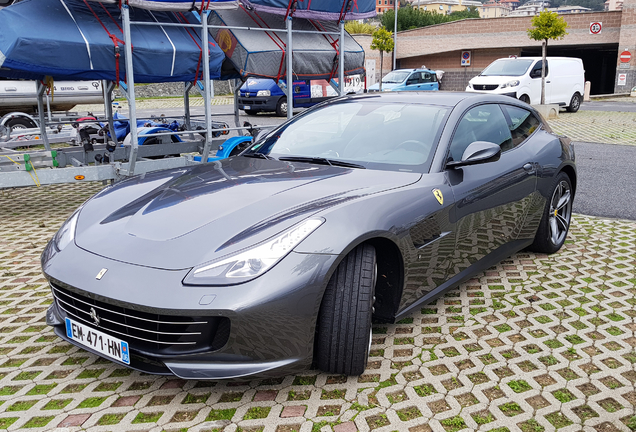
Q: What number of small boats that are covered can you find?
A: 4